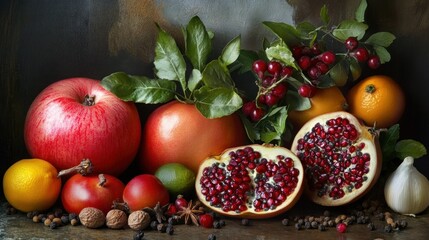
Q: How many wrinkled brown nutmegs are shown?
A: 3